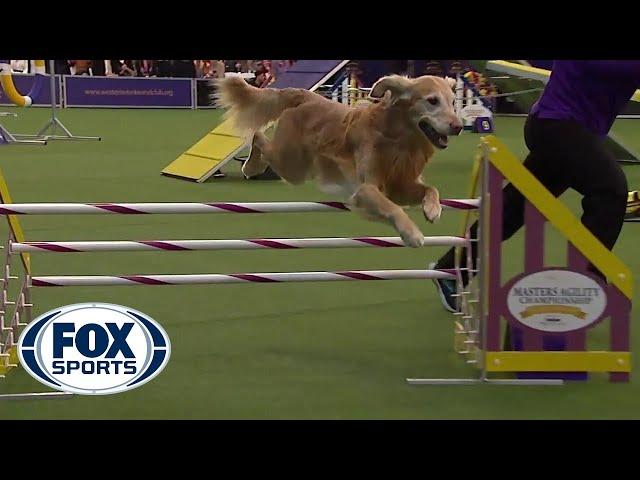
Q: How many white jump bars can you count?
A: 3